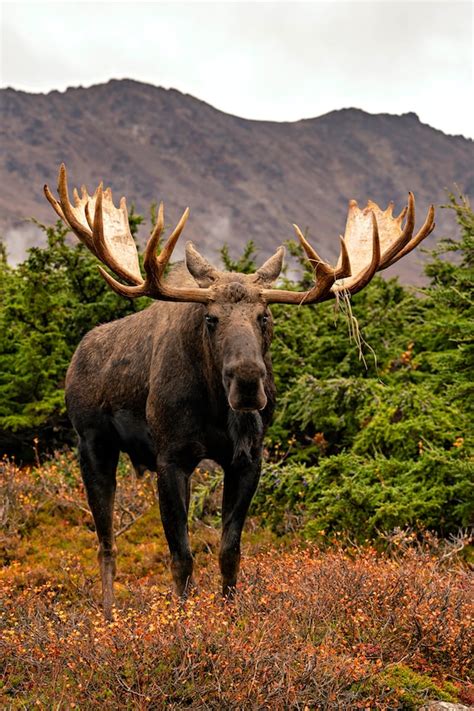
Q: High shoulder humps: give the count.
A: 1